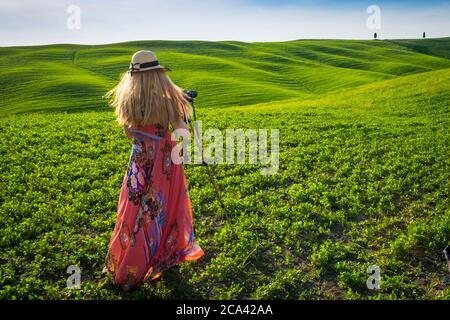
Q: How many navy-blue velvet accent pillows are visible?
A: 0